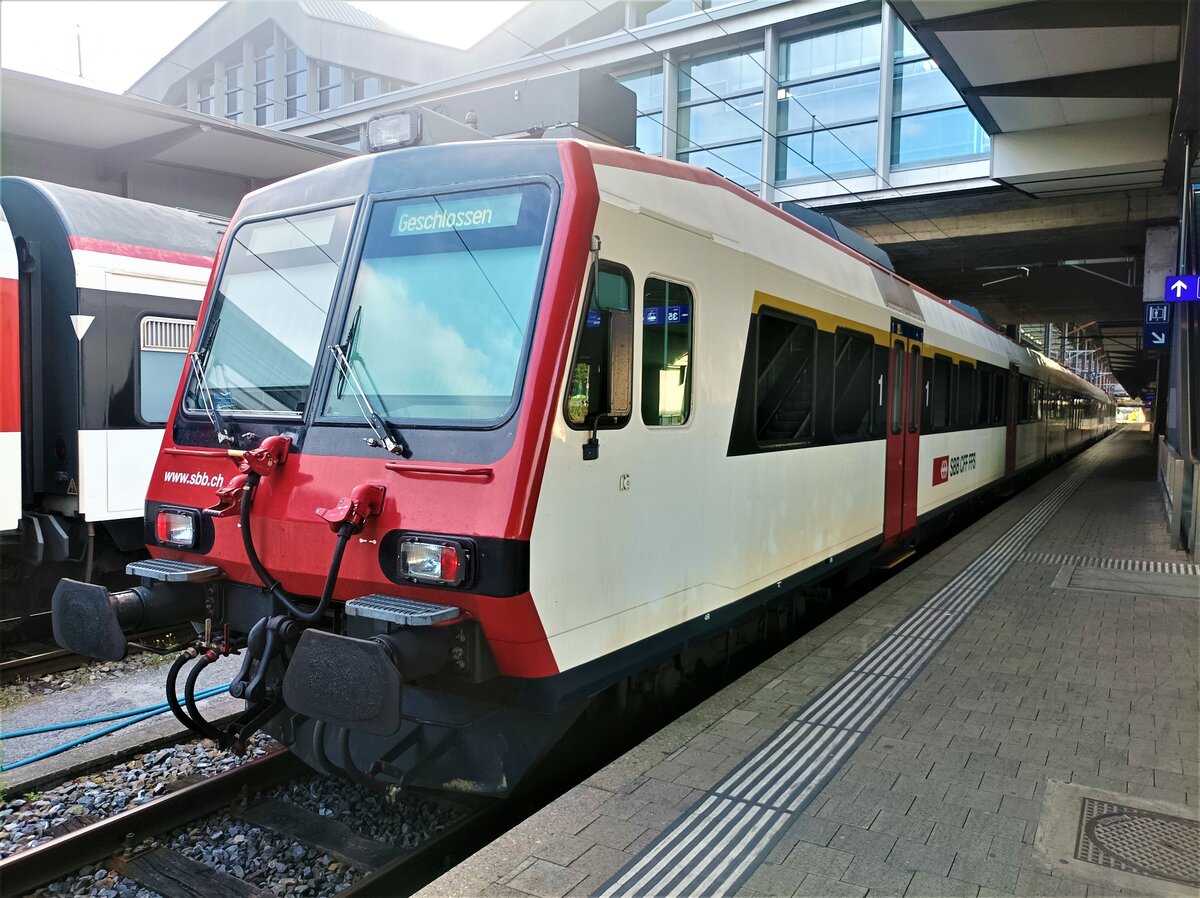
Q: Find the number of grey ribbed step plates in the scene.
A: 2